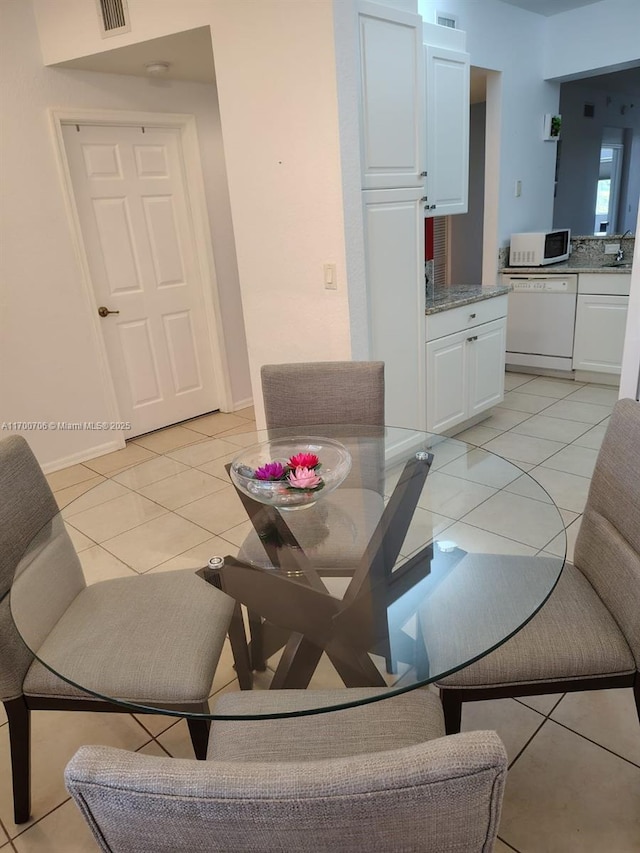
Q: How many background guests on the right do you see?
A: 0